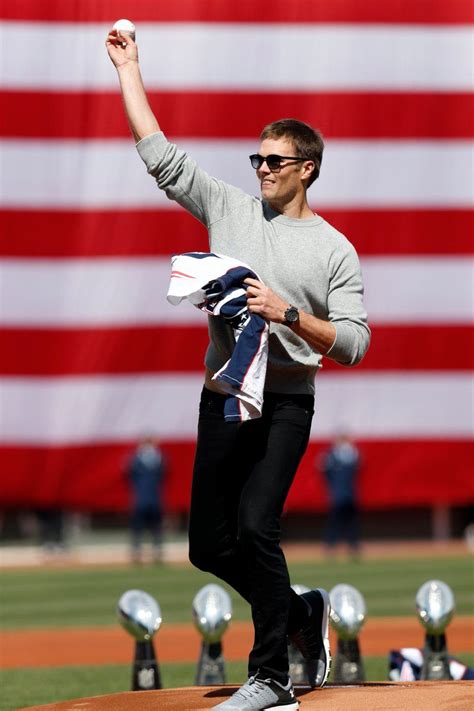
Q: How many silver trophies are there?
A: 5